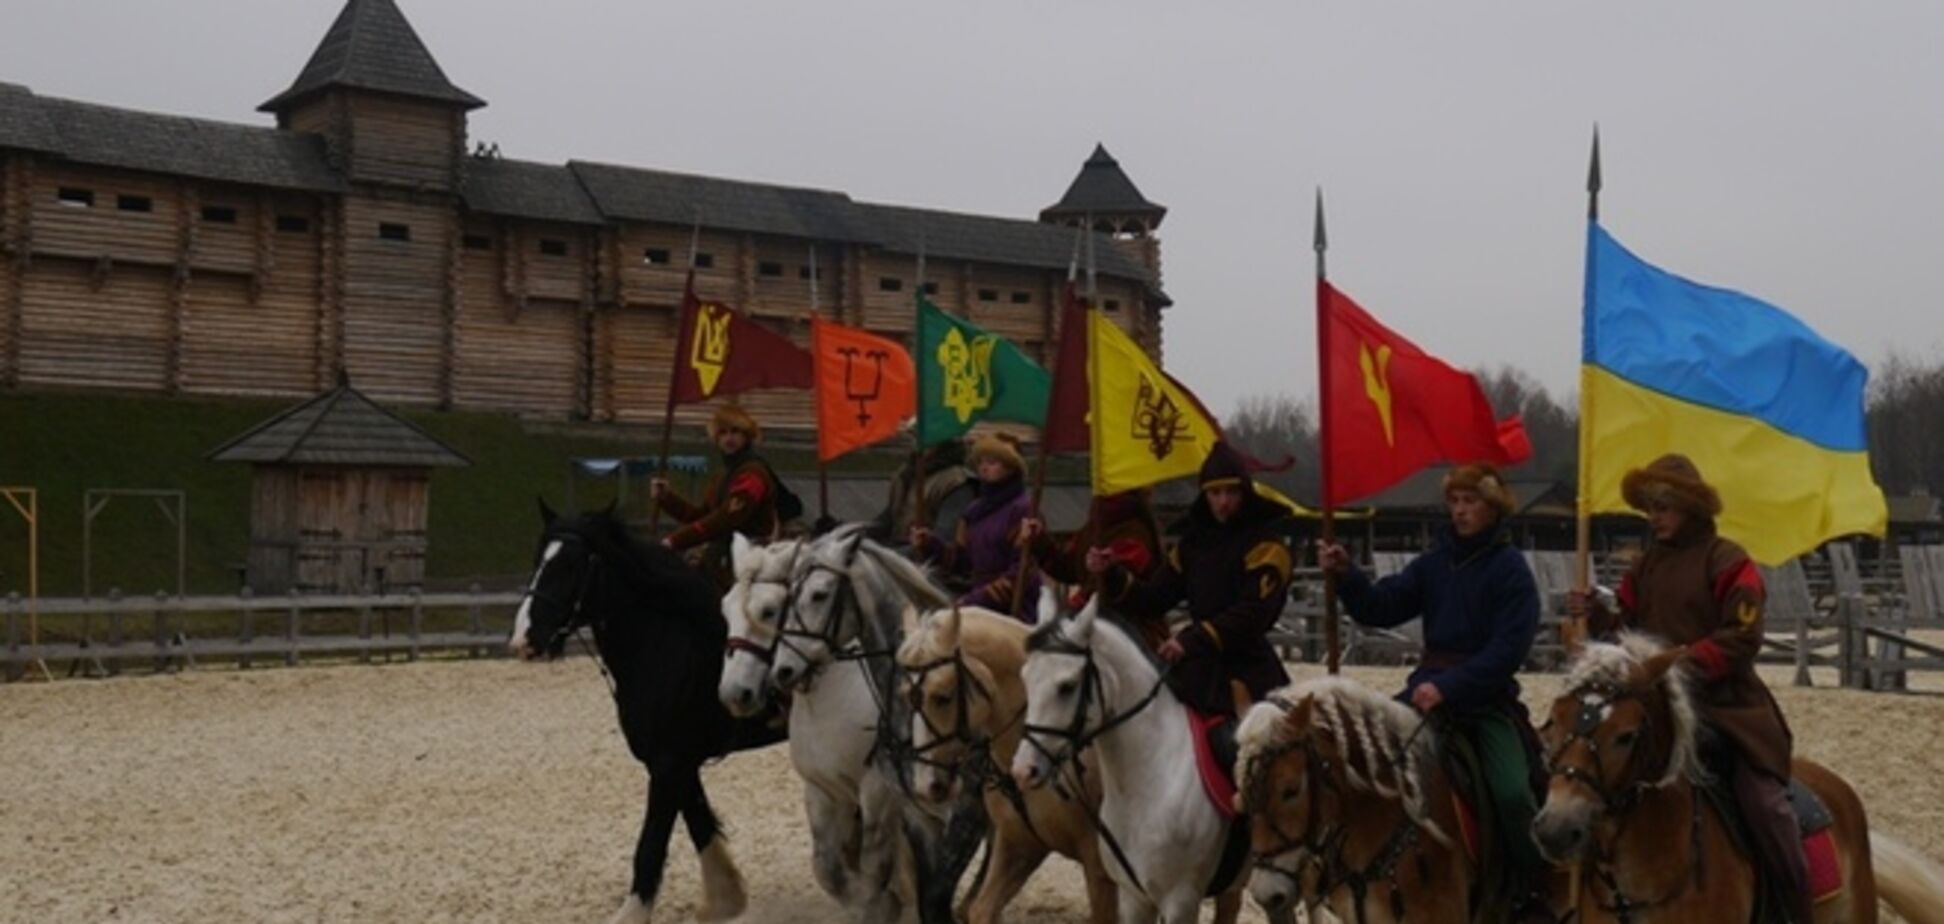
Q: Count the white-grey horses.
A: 3